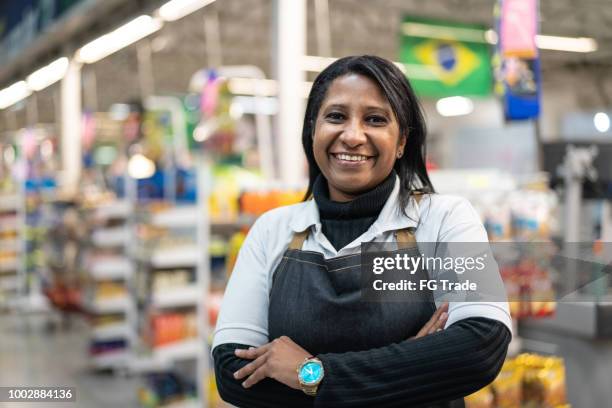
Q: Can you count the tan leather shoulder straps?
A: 2